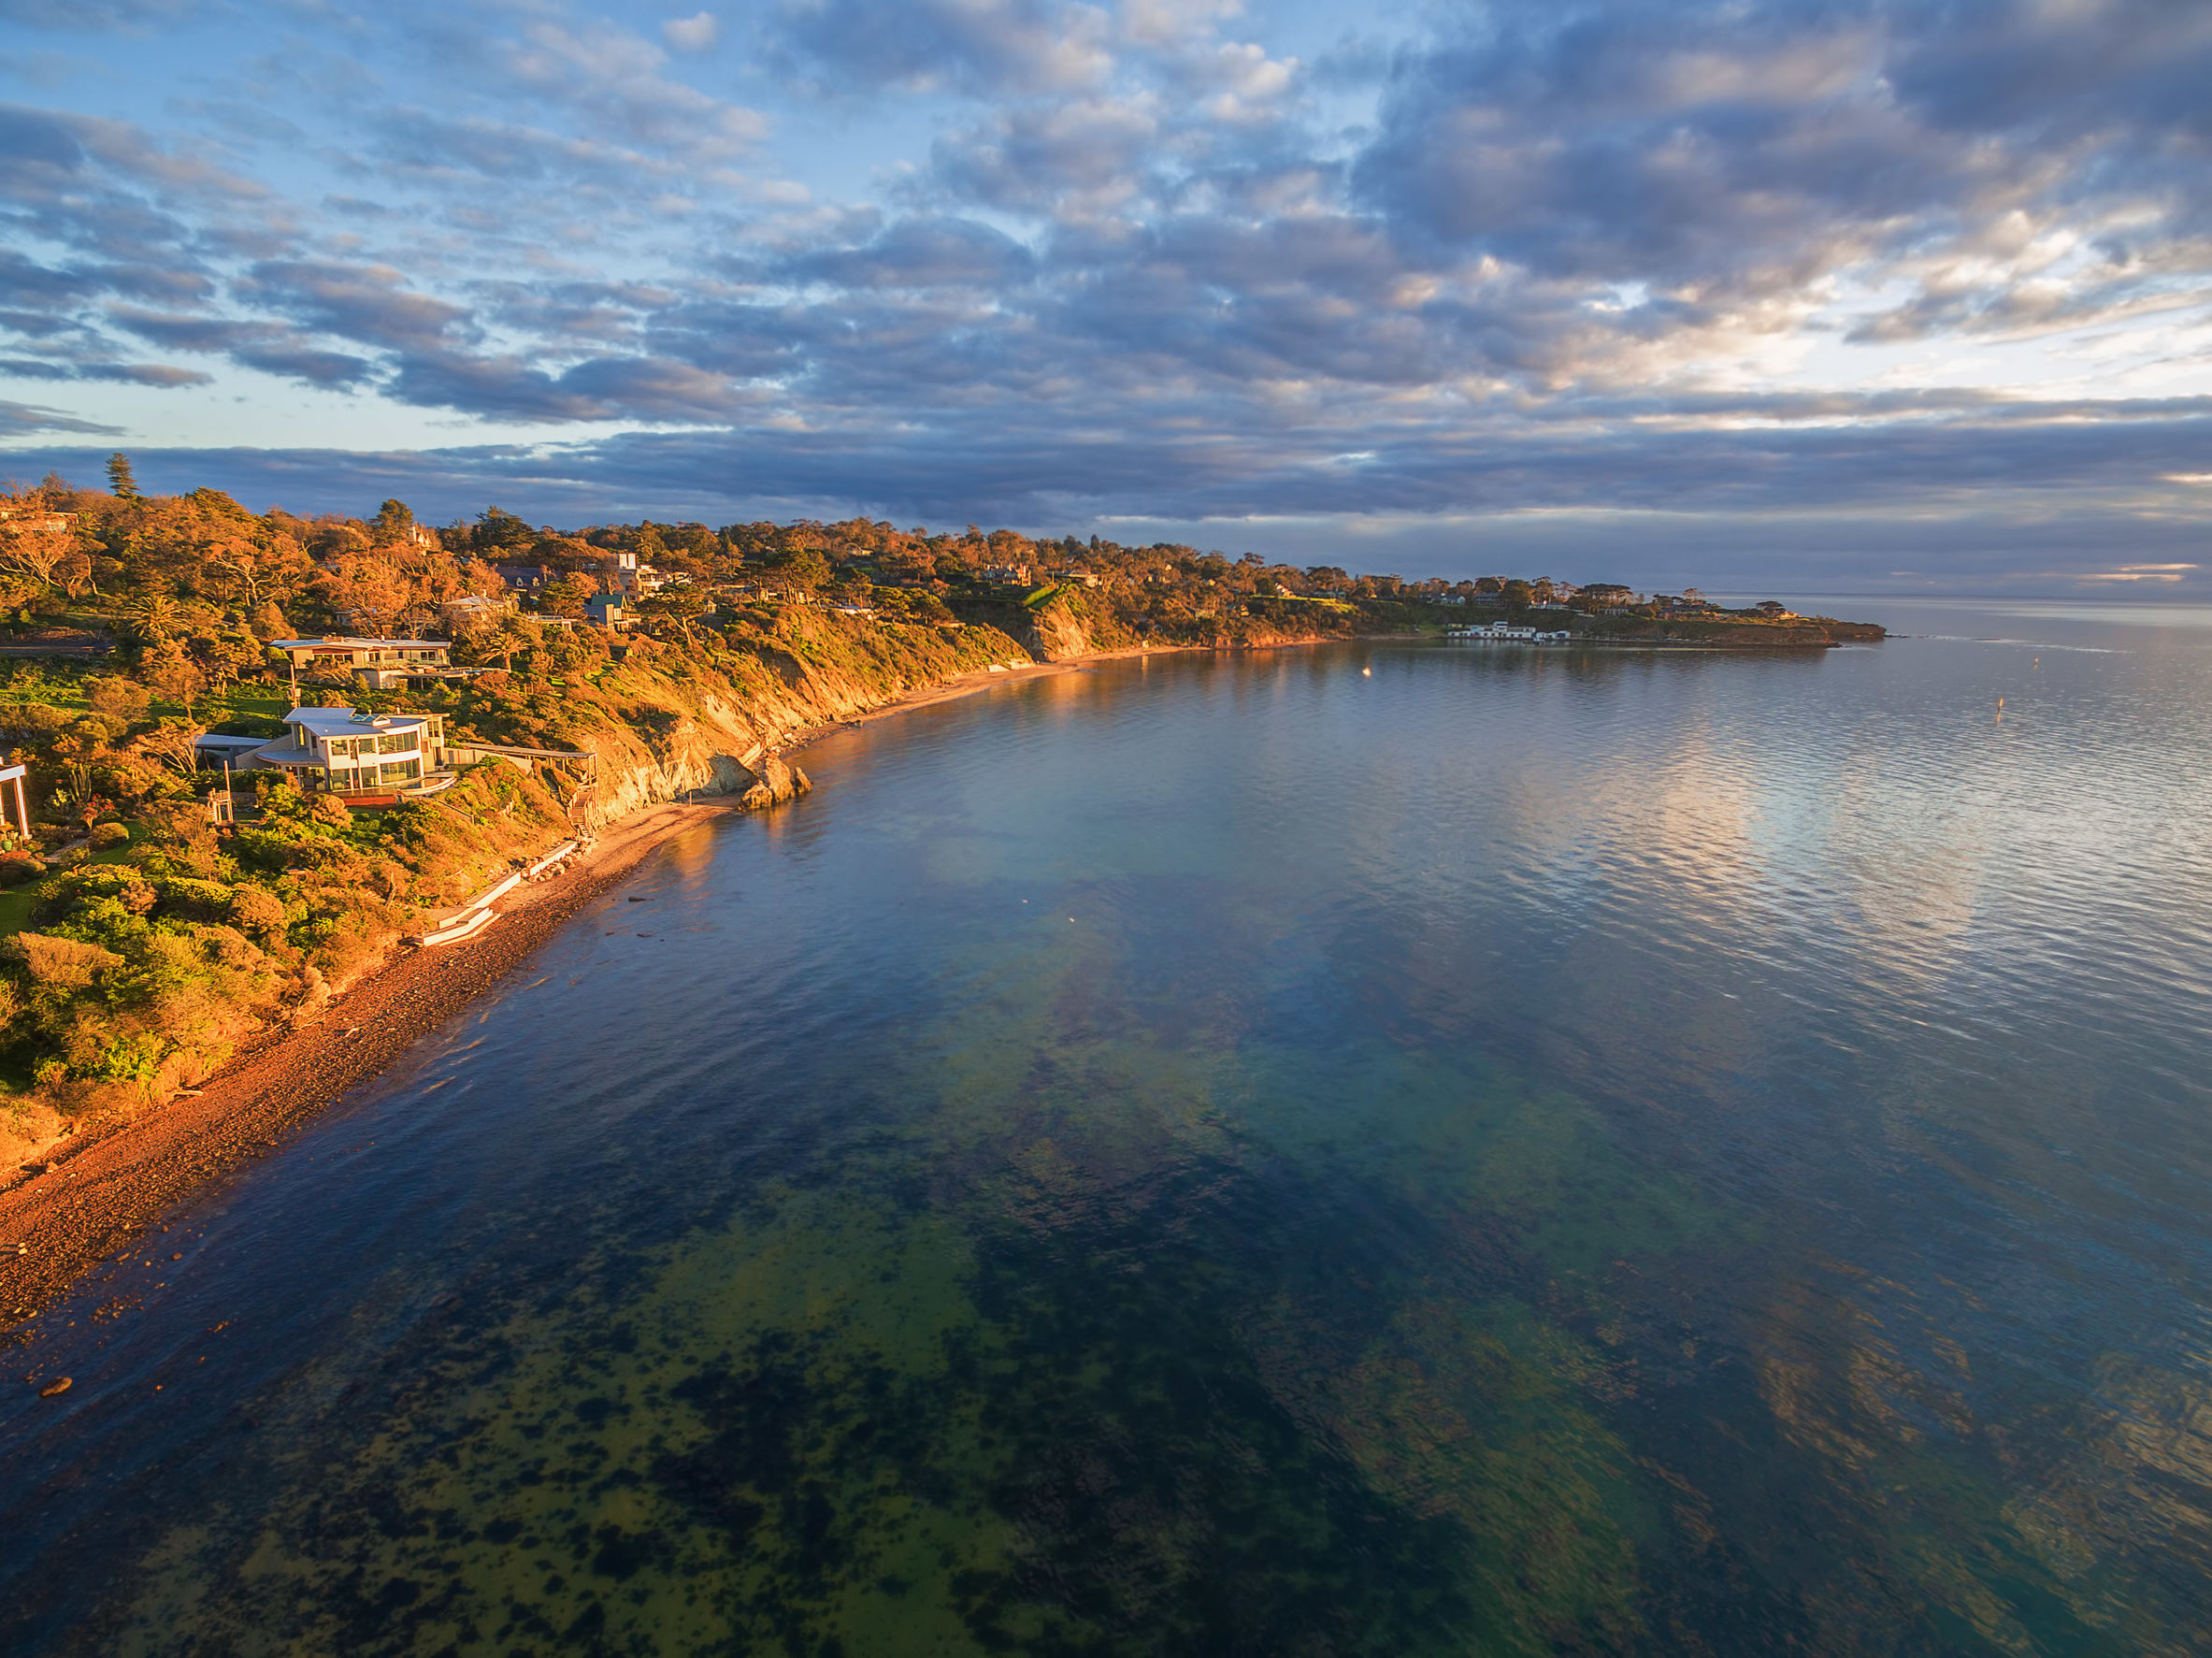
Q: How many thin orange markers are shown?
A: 2